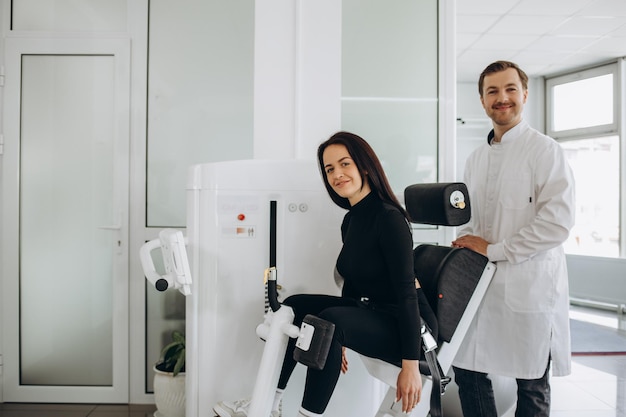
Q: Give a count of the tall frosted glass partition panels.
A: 3